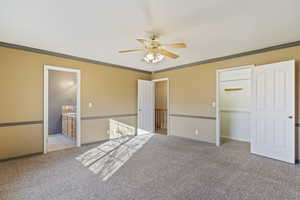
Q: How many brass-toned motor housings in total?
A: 1